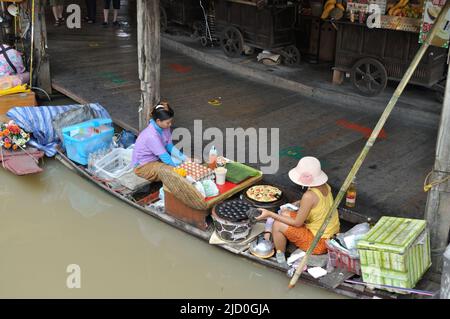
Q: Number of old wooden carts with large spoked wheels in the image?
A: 2